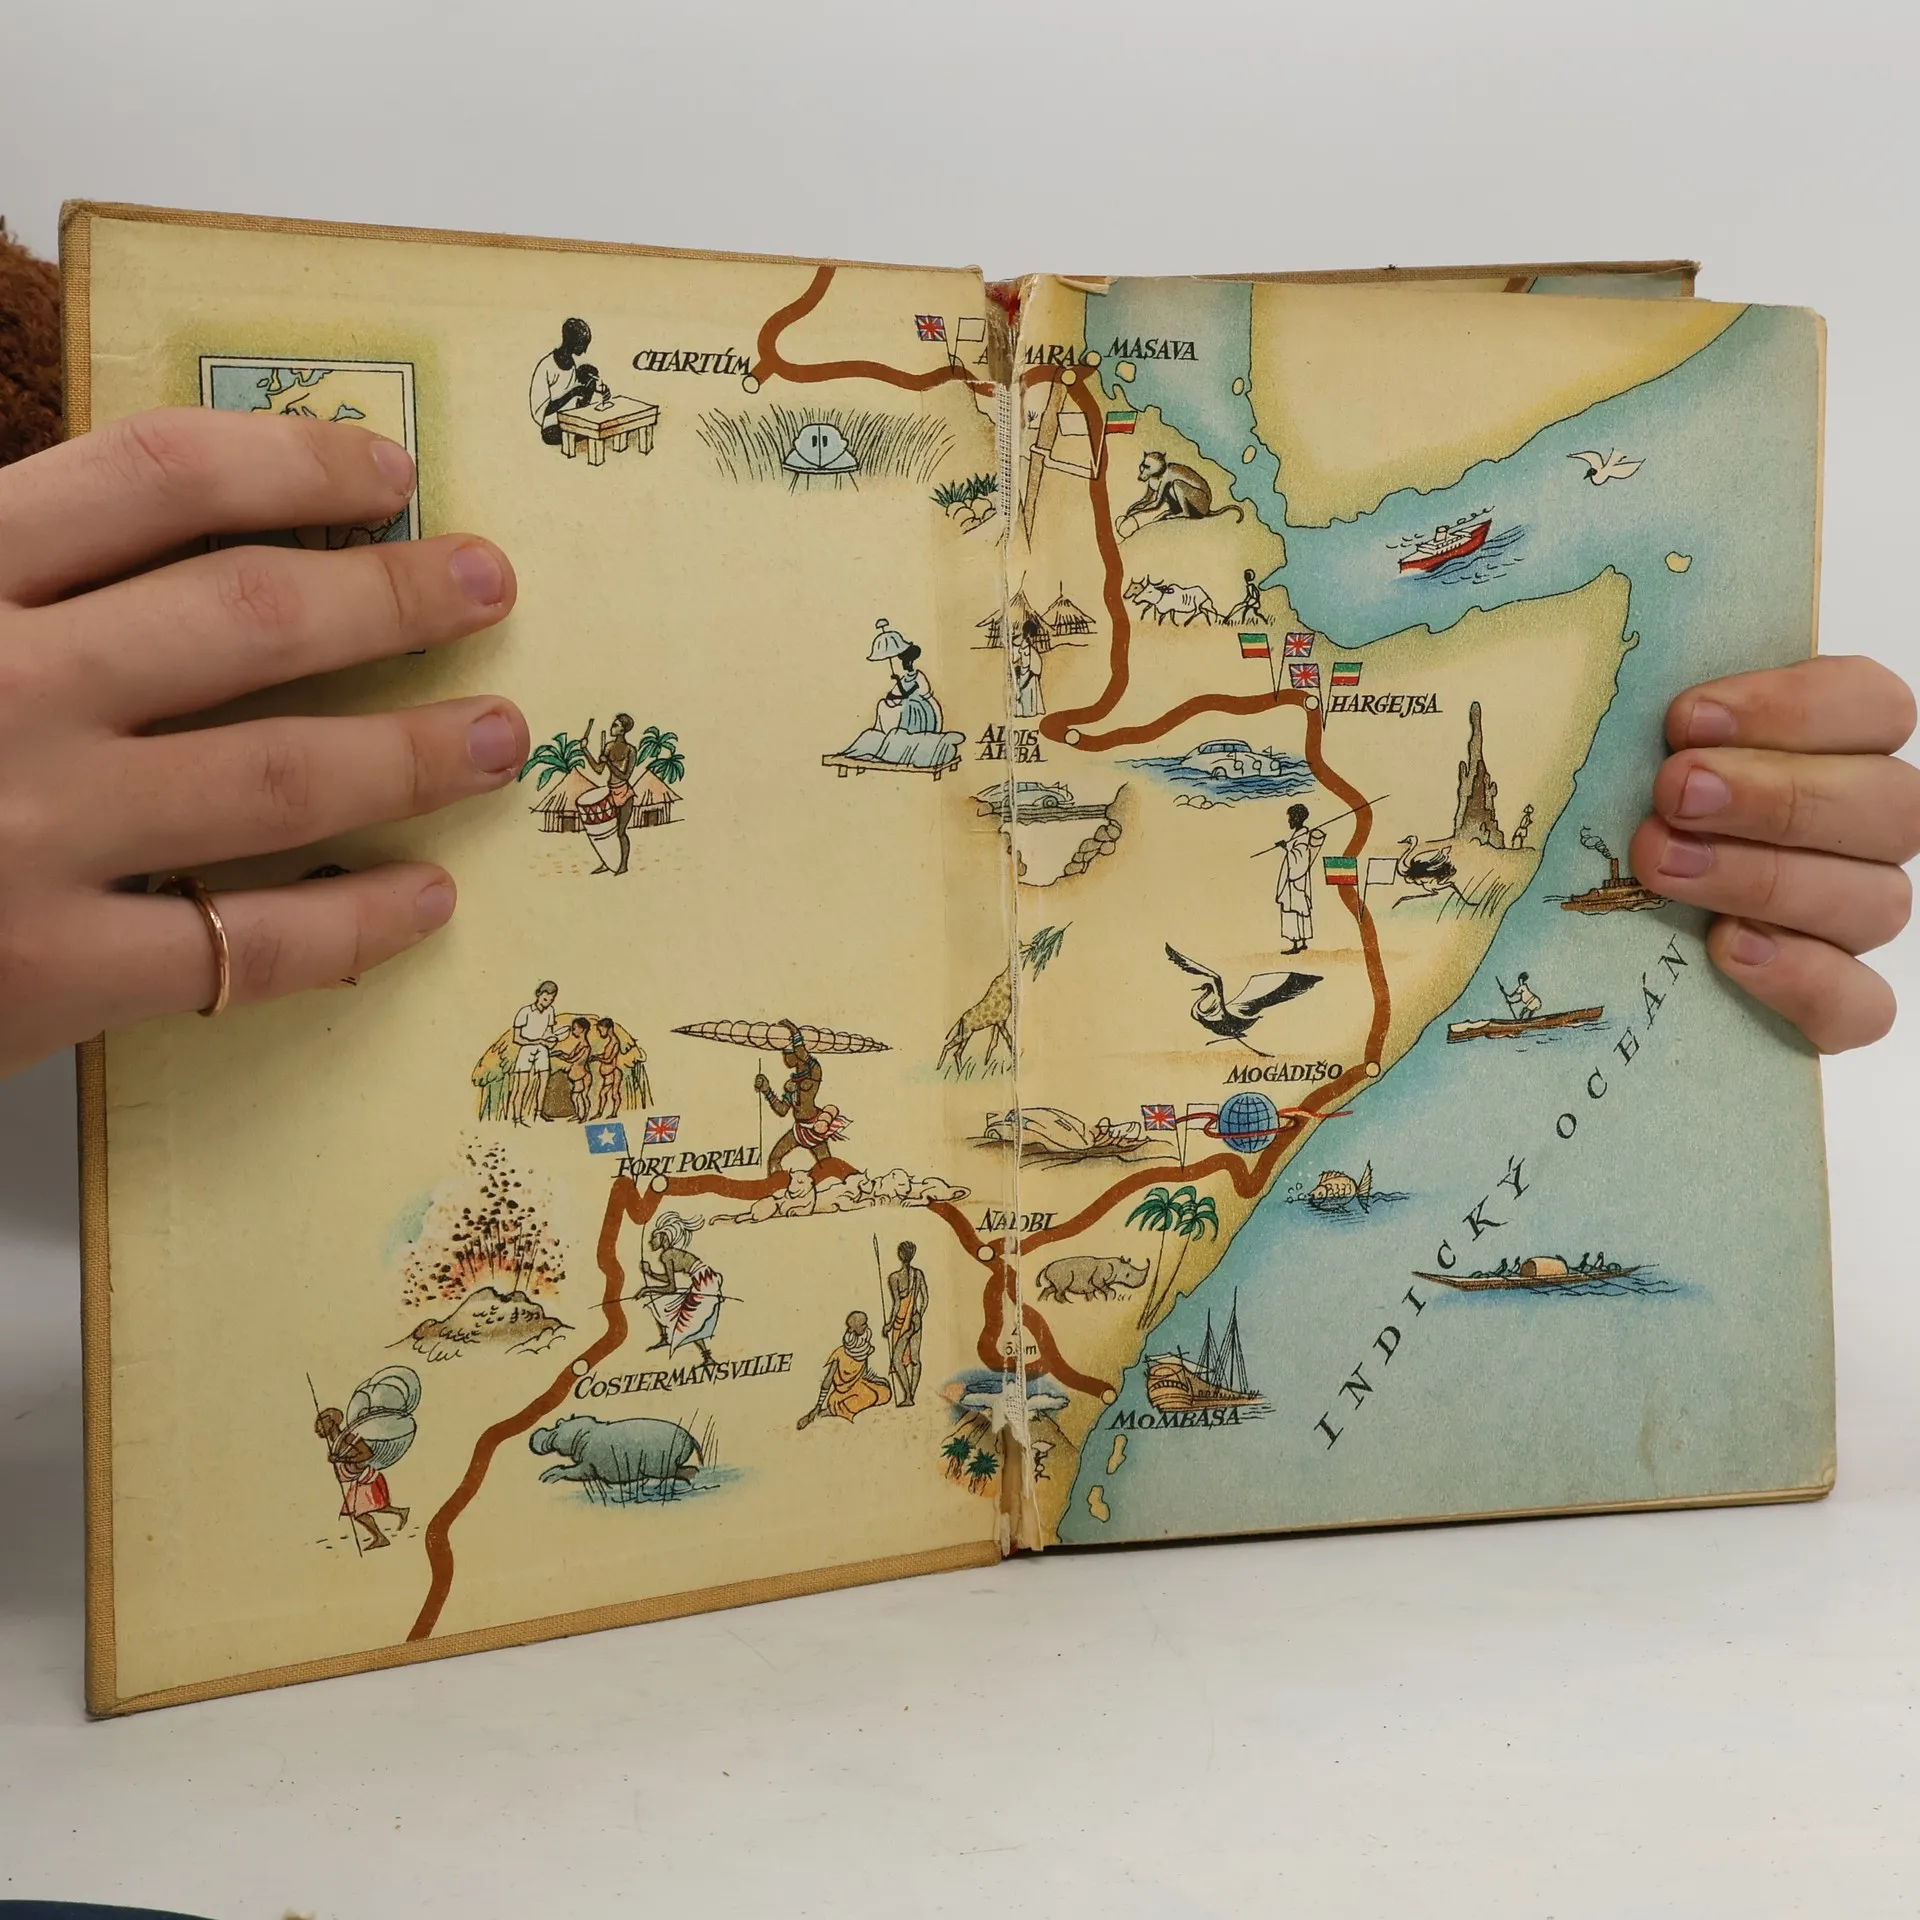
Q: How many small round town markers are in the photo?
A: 10